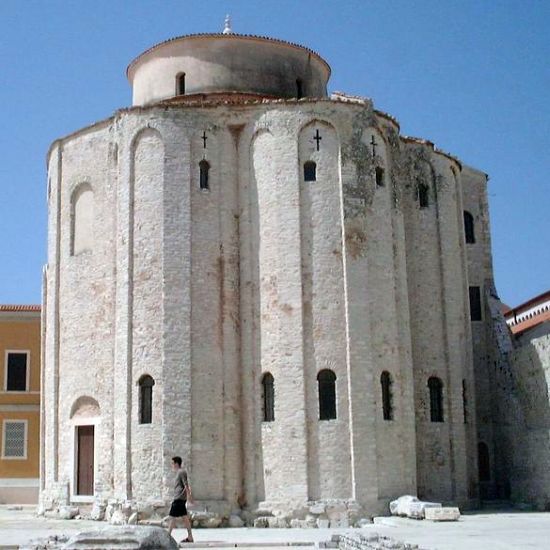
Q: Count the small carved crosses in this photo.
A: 3